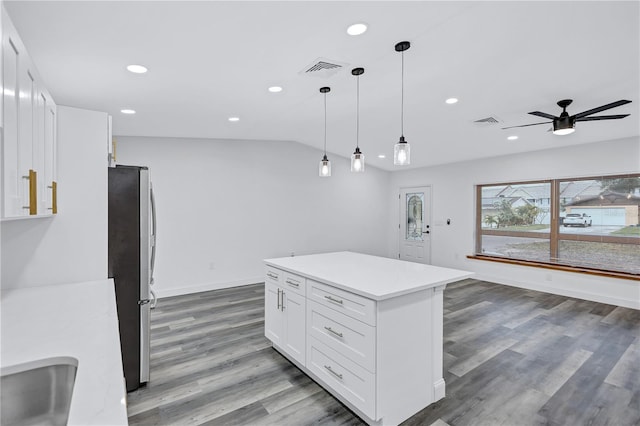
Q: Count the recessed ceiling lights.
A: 8